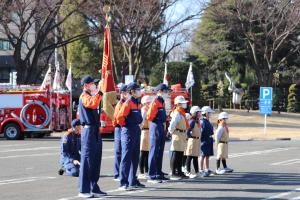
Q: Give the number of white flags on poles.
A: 5